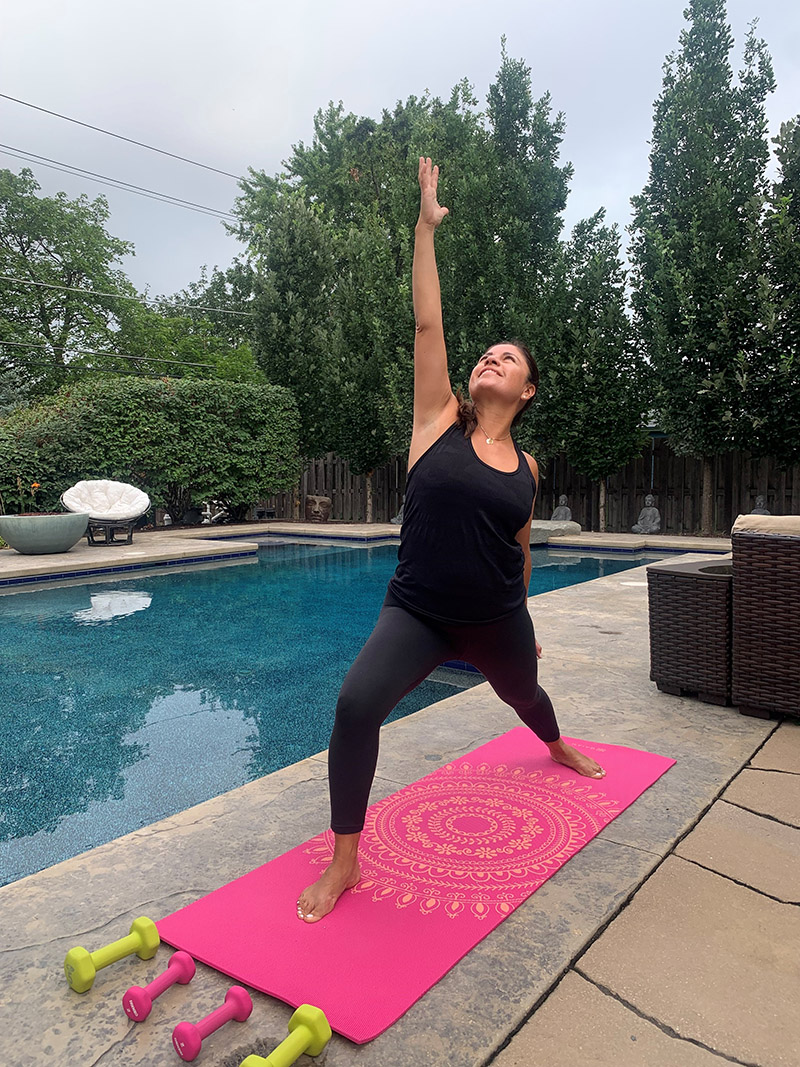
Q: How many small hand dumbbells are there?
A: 4